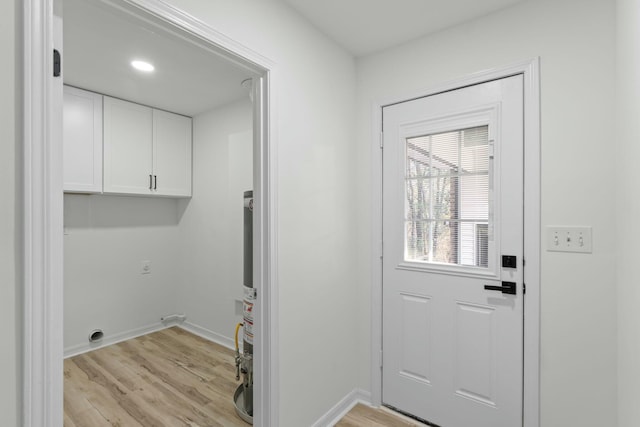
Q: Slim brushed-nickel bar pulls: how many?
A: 0